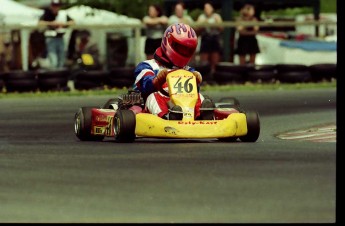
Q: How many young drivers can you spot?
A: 1